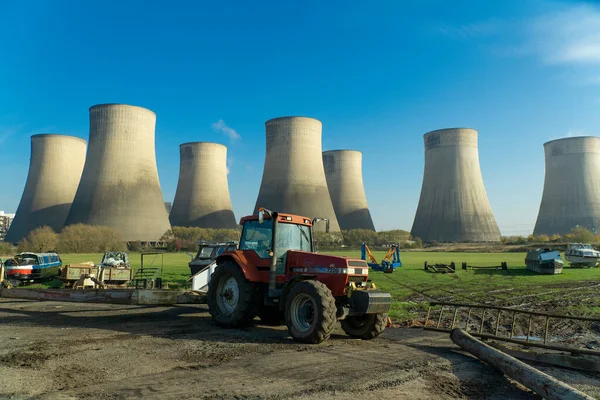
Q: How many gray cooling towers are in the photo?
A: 7